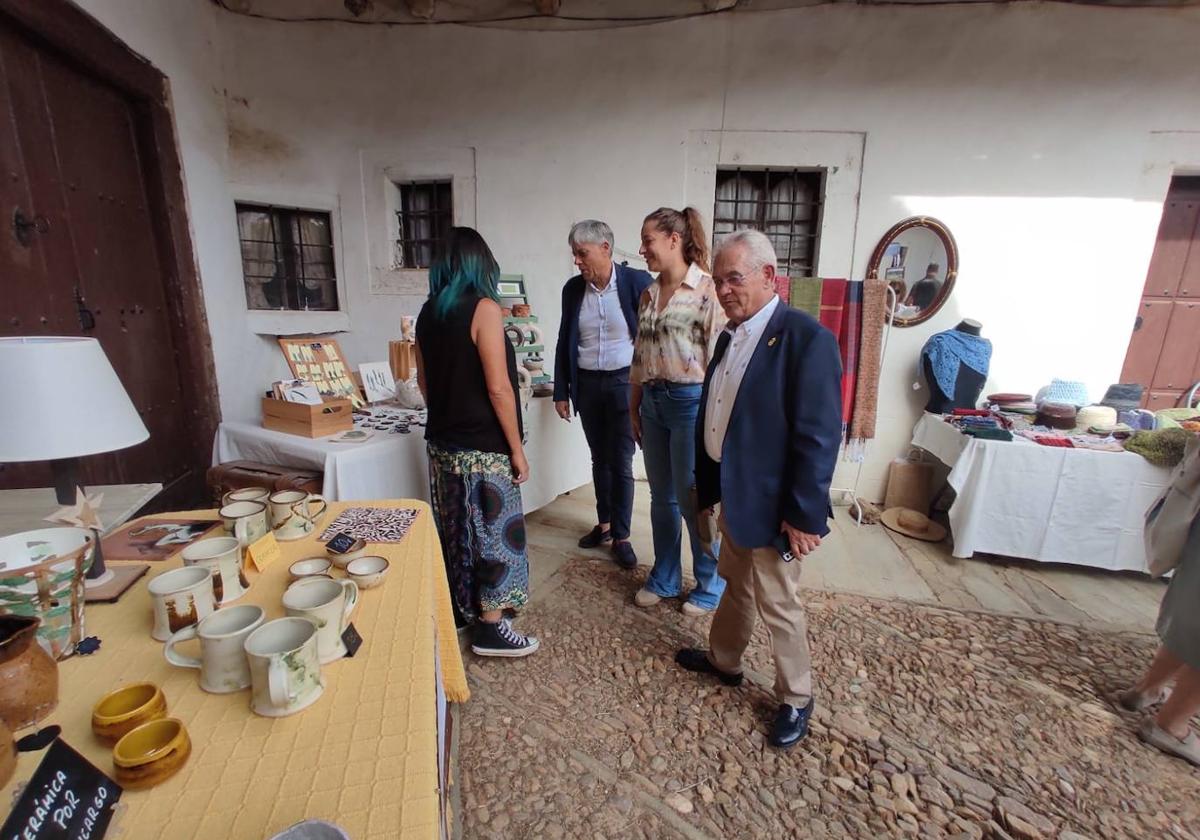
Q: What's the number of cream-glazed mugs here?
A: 8